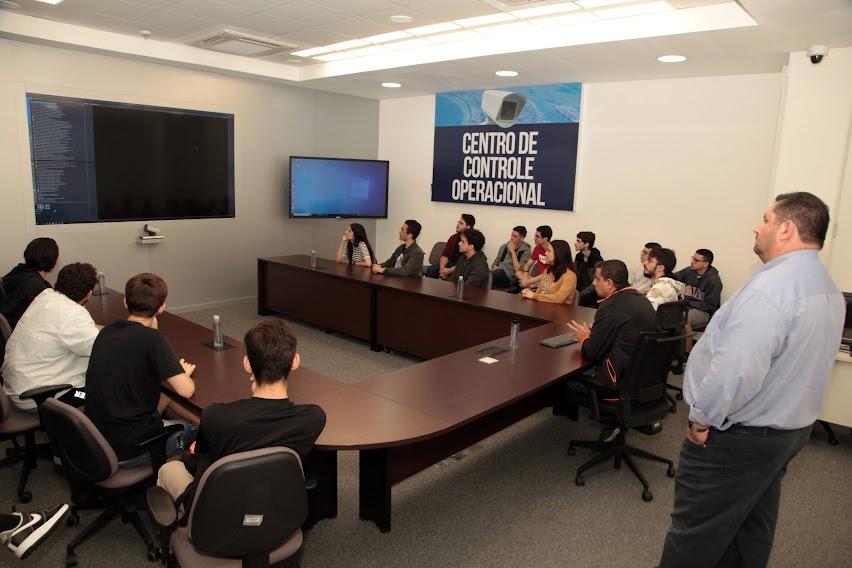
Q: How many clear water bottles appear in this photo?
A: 5